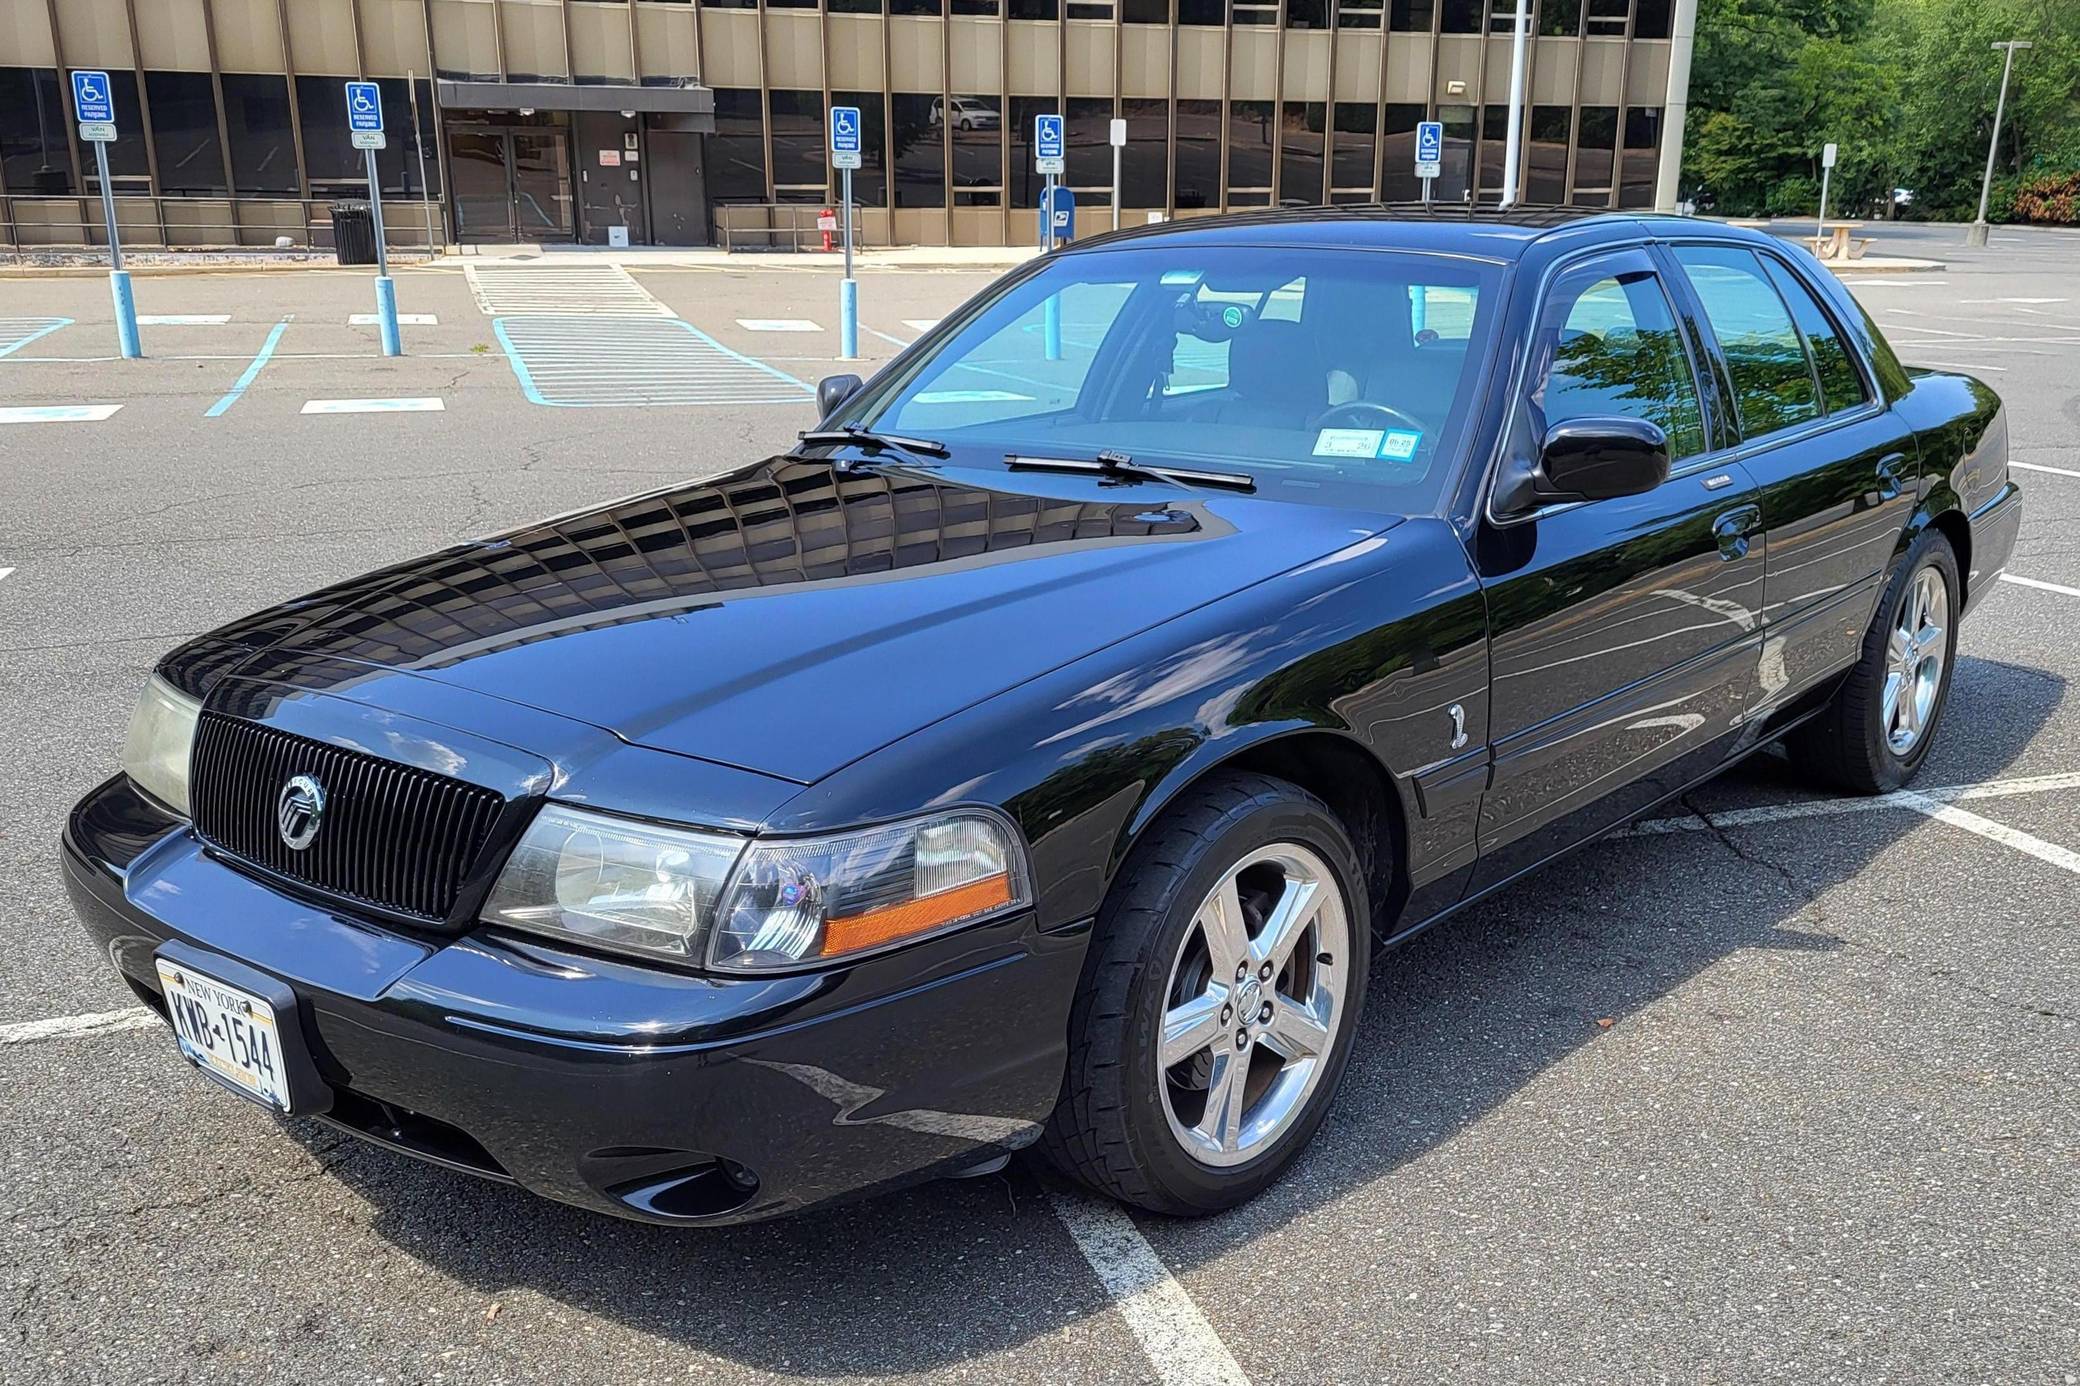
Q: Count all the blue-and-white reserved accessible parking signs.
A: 5